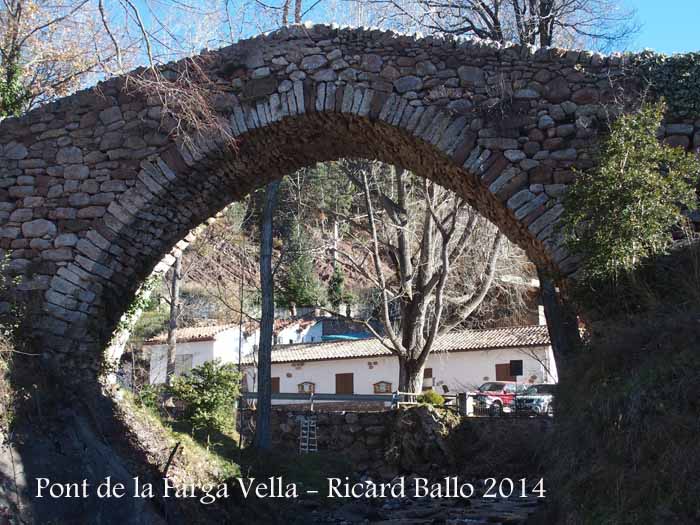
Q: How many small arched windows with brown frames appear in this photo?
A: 2